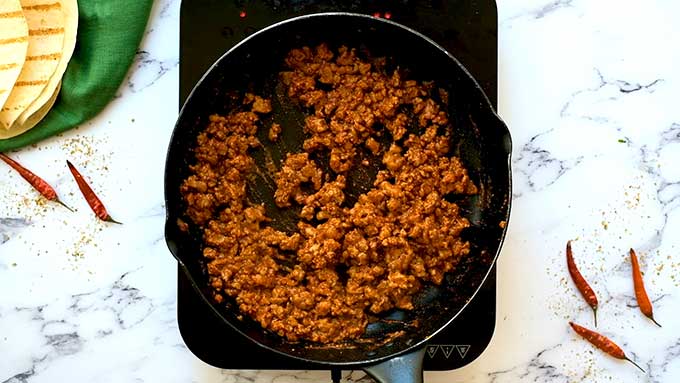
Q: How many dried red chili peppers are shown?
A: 5